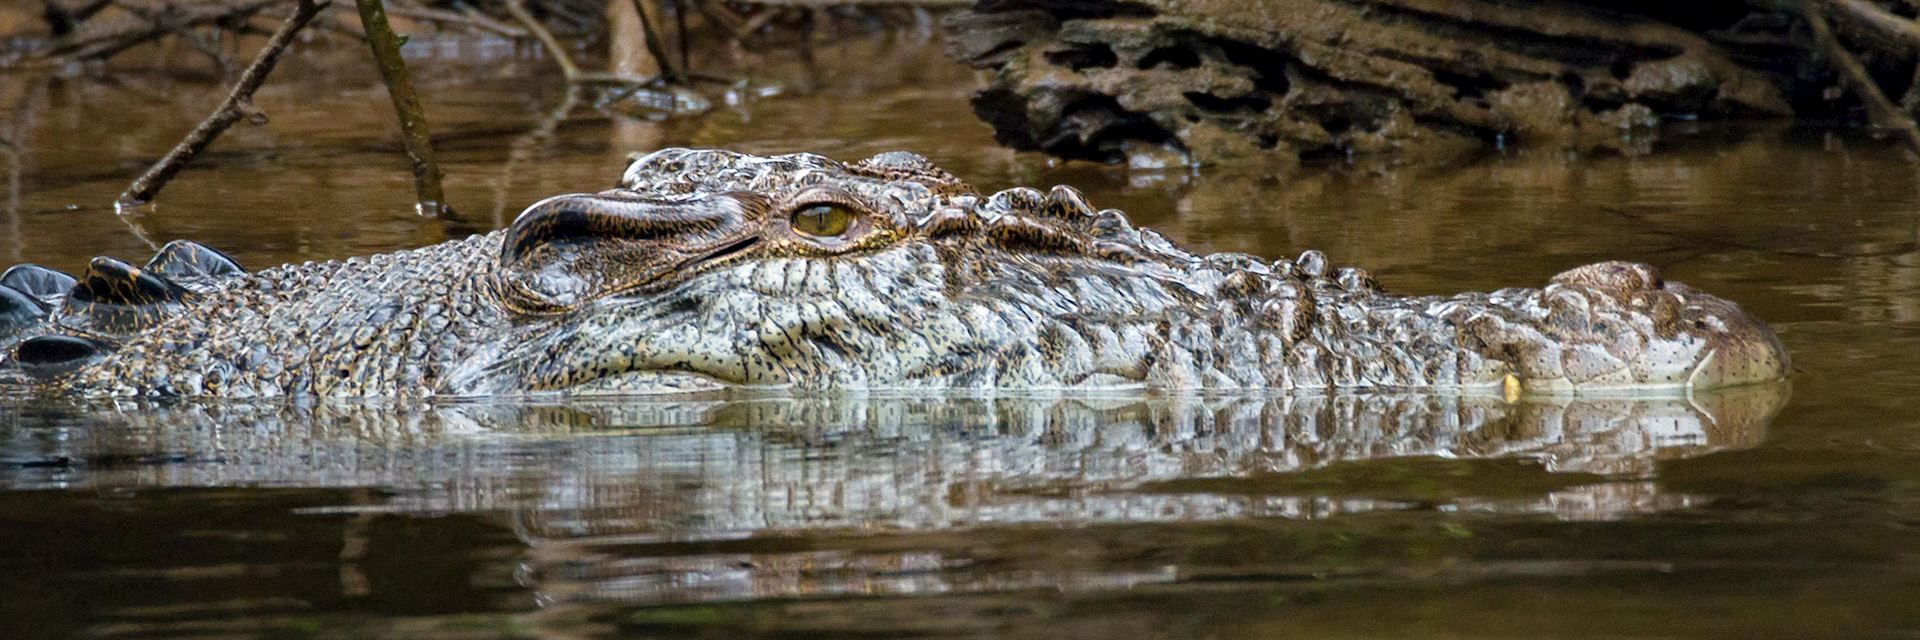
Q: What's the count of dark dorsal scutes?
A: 5